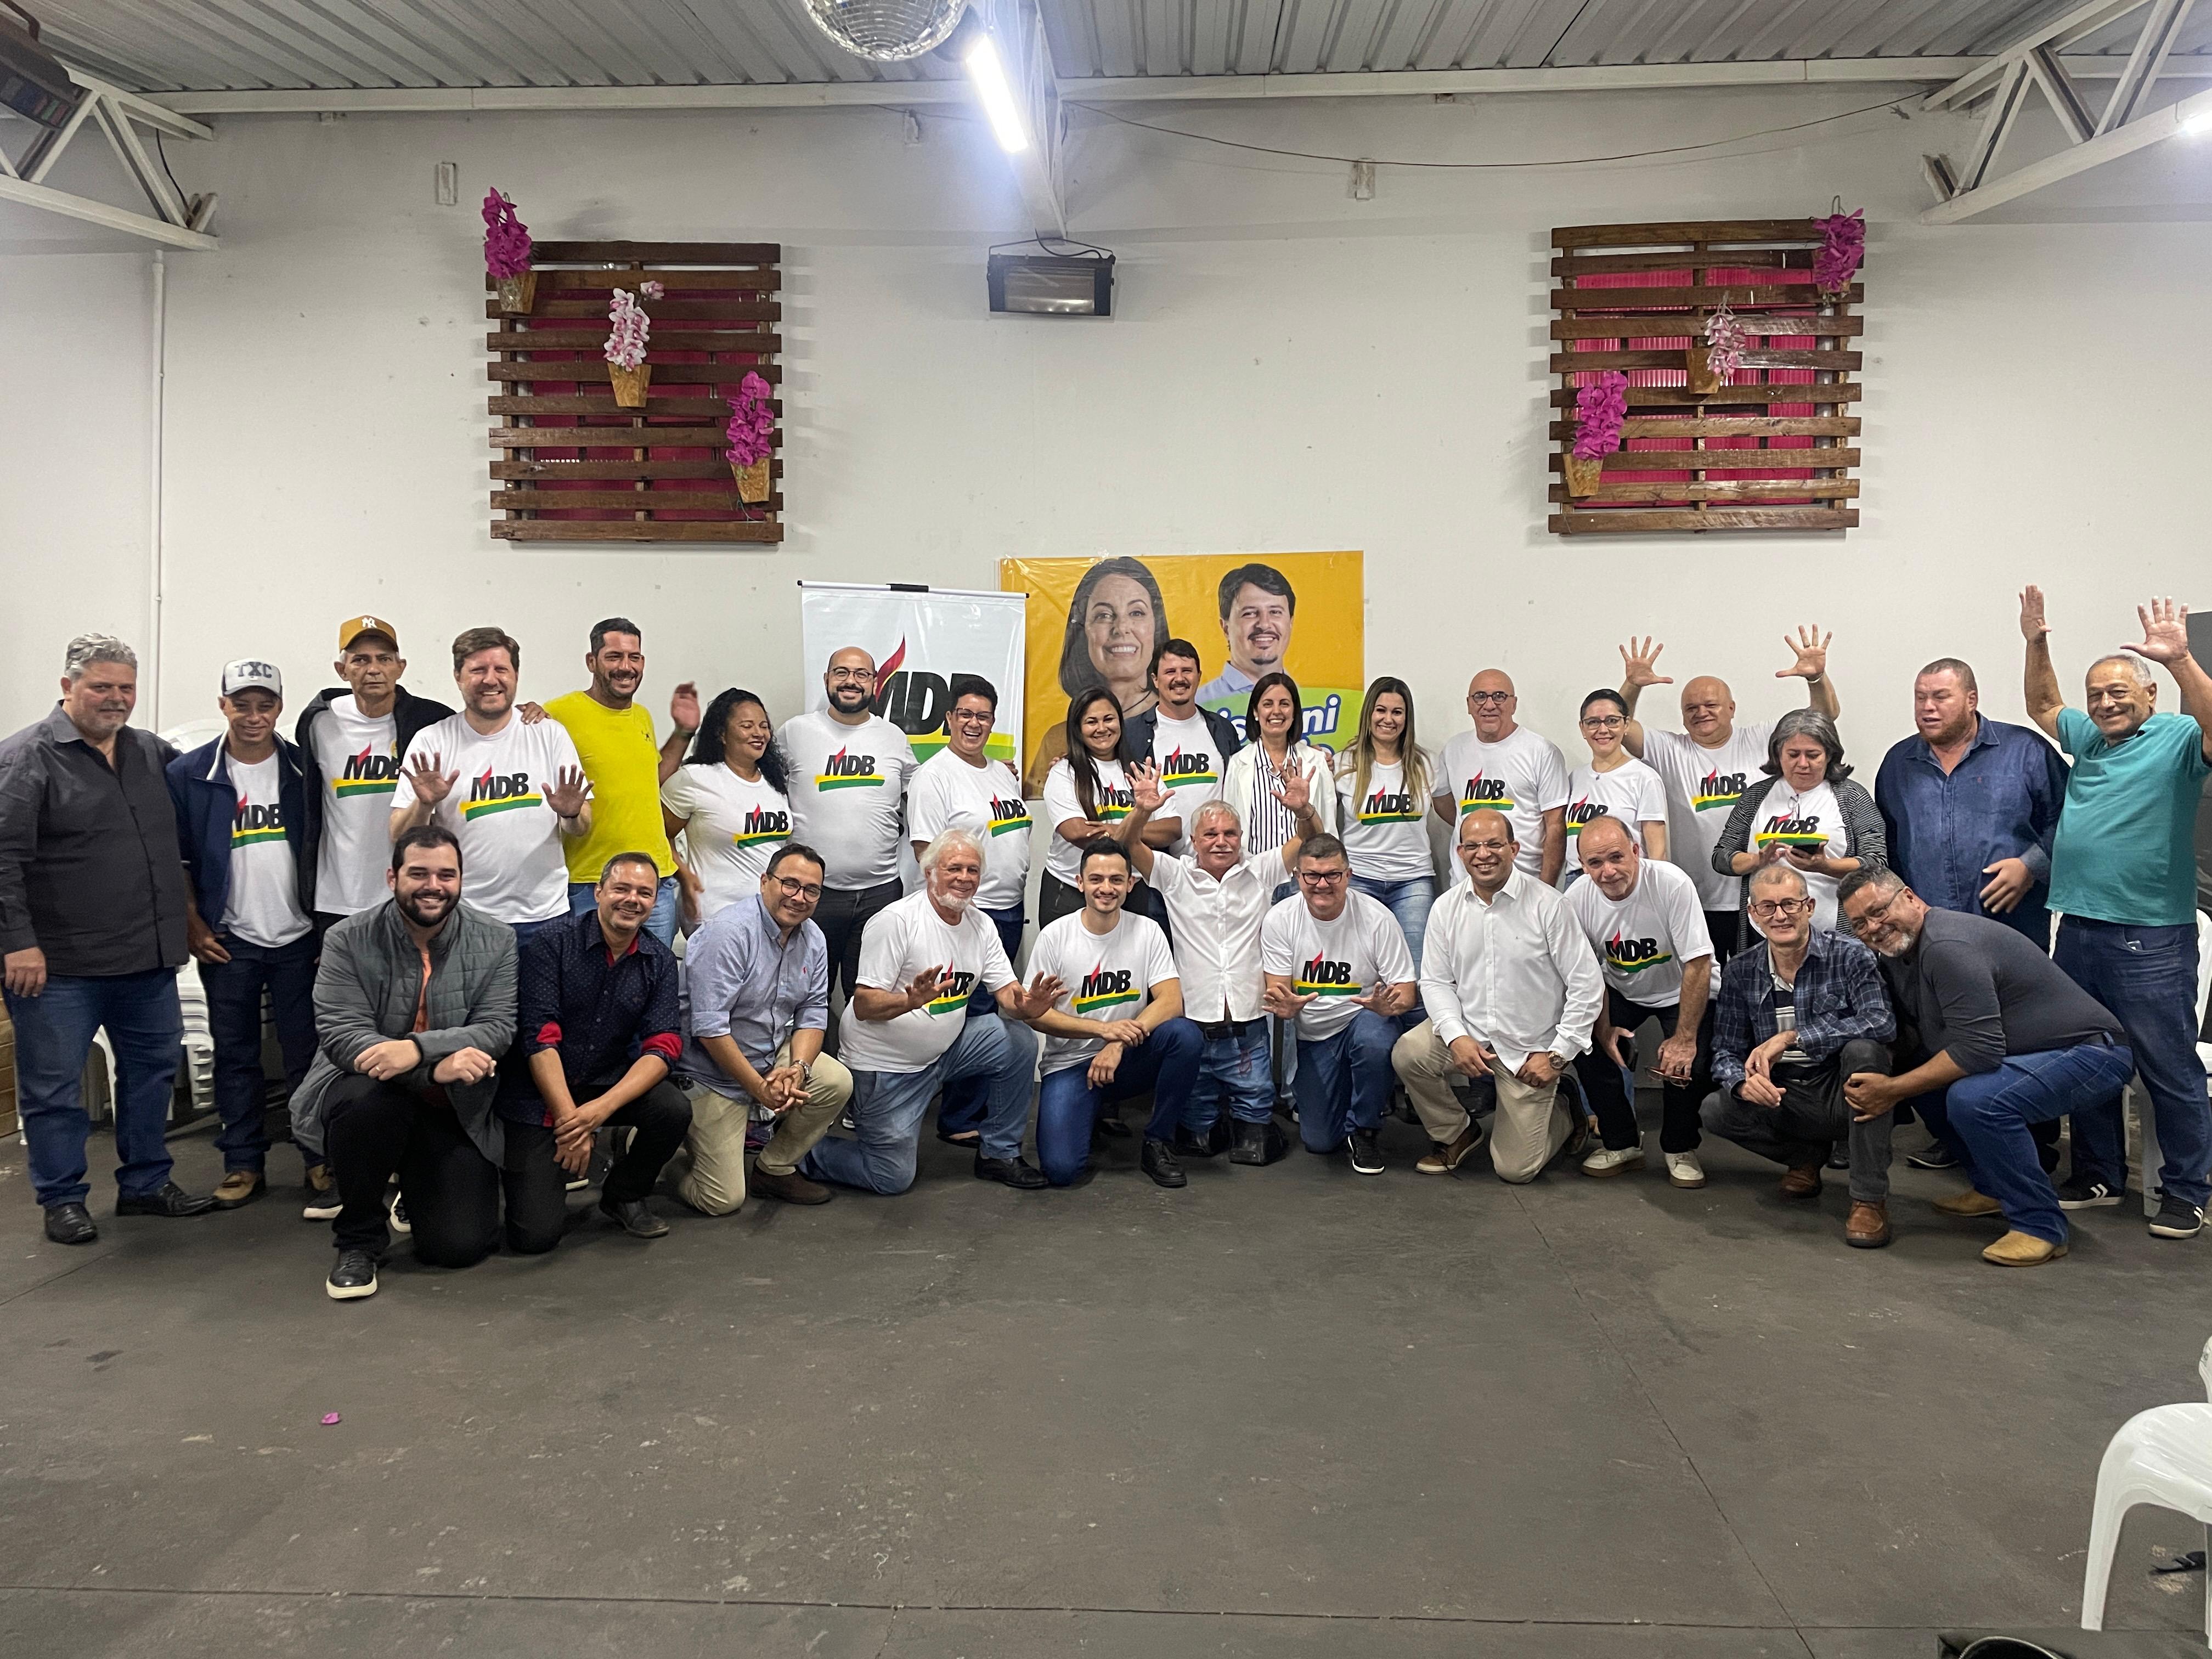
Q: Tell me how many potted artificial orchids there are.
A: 6